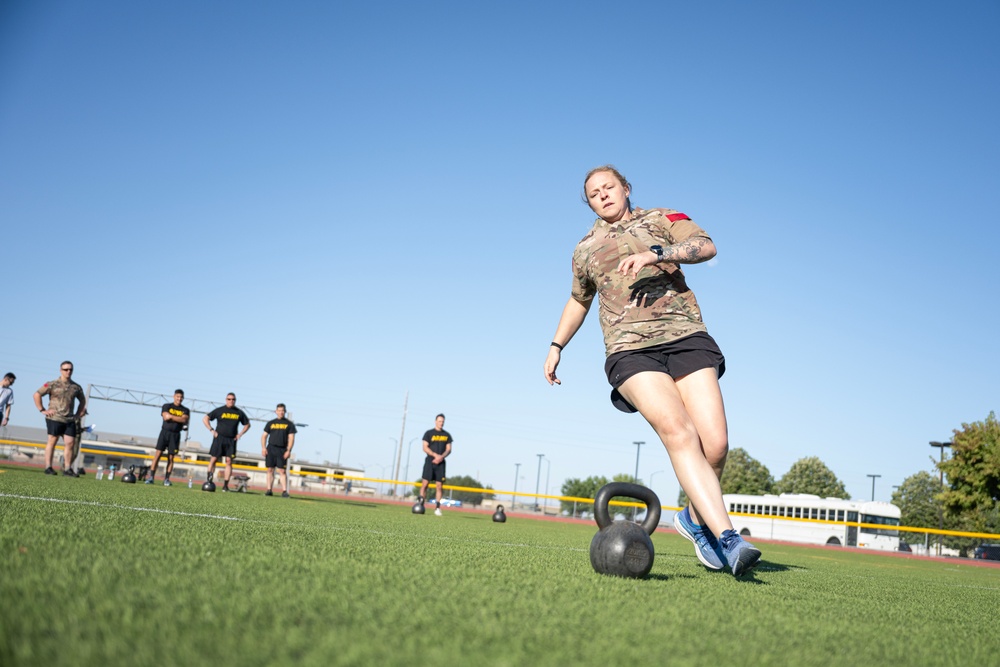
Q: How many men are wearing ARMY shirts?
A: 4